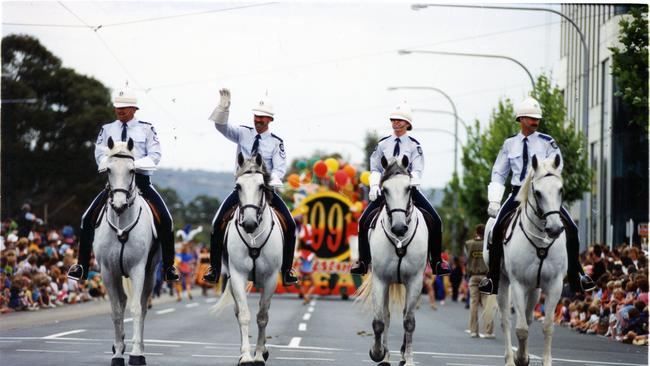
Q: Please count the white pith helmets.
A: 4